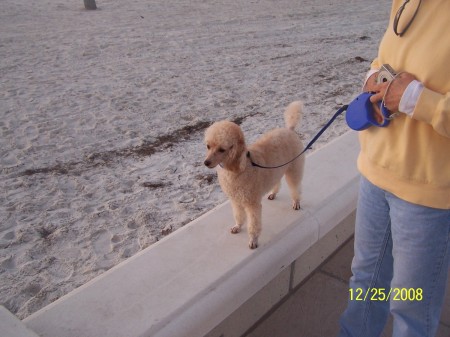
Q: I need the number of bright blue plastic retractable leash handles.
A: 1